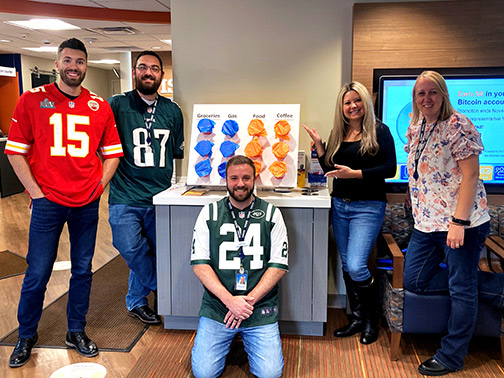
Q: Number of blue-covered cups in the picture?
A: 6